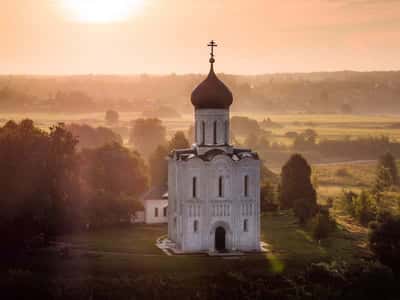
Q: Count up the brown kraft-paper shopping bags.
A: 0